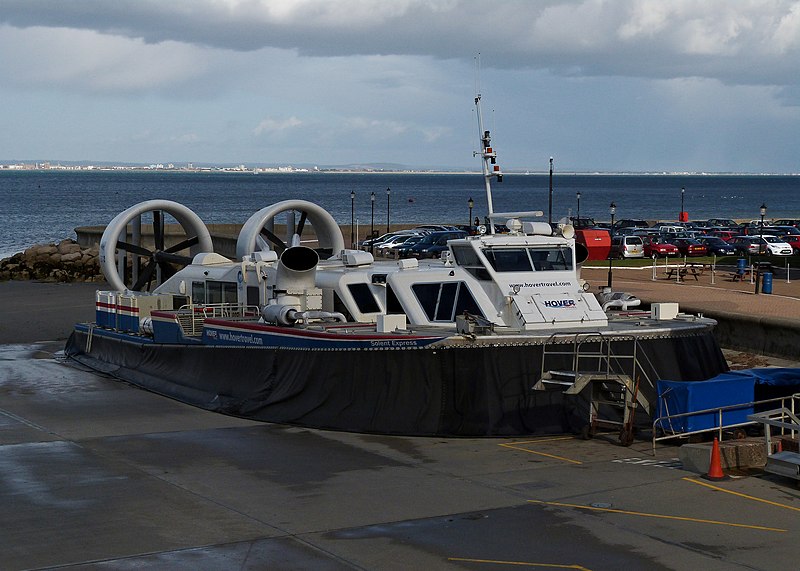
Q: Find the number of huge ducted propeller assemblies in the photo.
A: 2